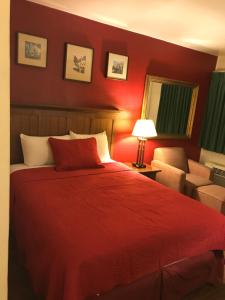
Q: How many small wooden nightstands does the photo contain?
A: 1